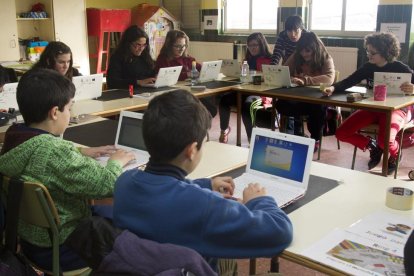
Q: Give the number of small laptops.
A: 9